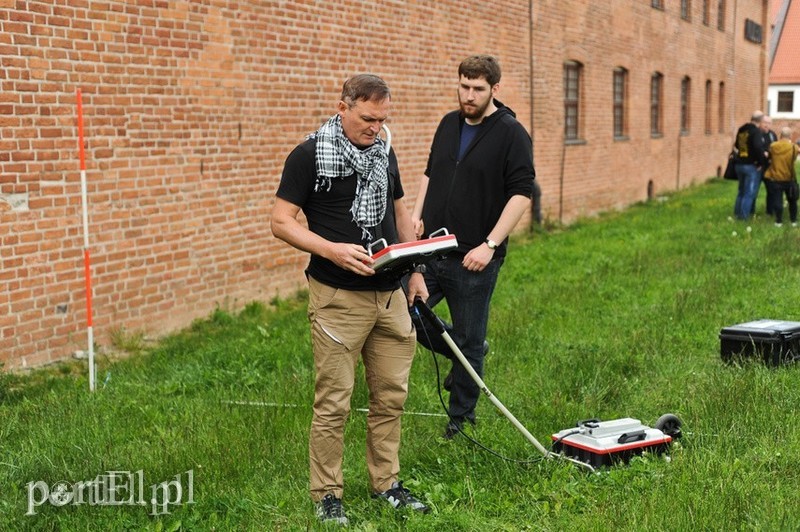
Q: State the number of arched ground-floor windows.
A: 6